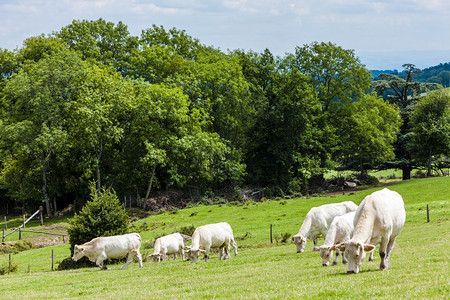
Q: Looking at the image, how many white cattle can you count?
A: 6